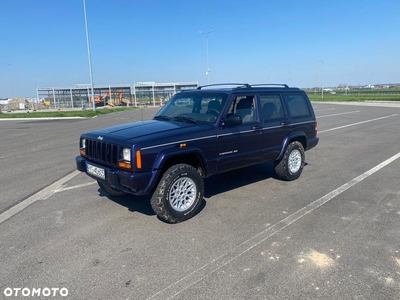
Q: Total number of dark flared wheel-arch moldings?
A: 2